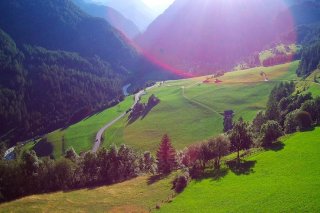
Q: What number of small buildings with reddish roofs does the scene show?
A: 2